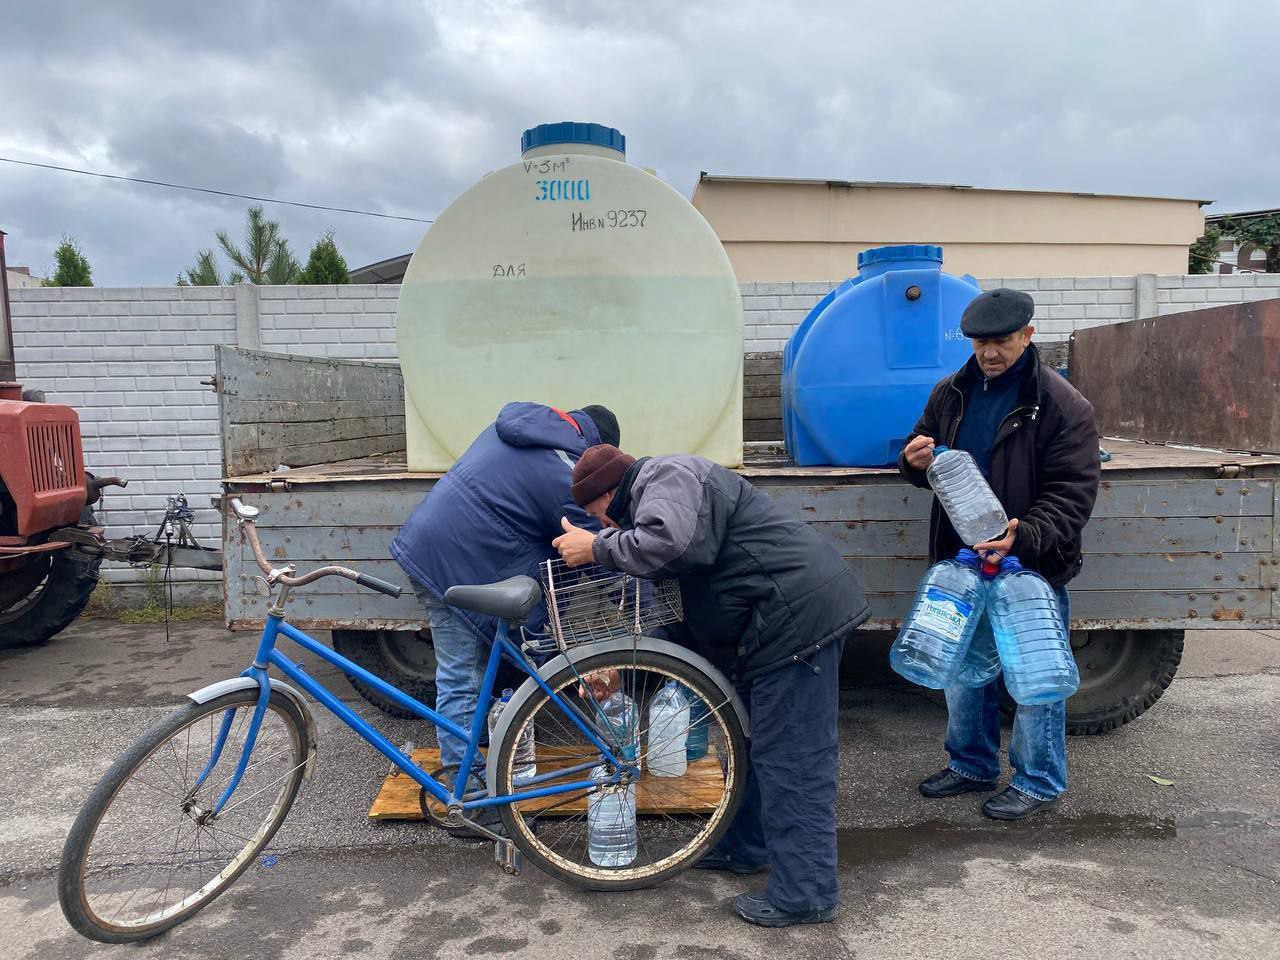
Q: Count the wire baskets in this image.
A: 1